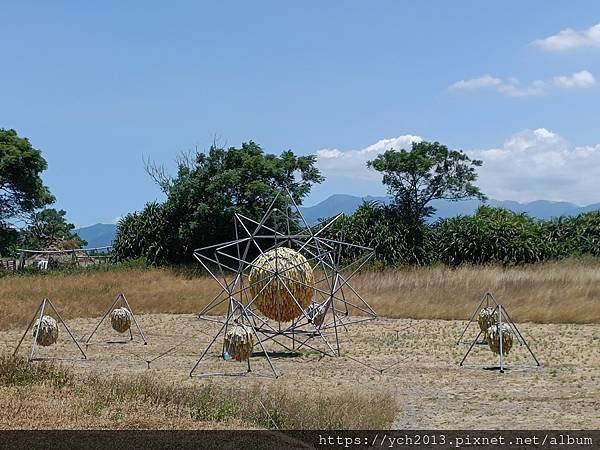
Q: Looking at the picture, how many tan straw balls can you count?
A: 7